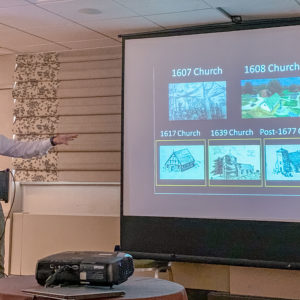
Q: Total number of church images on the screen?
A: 5